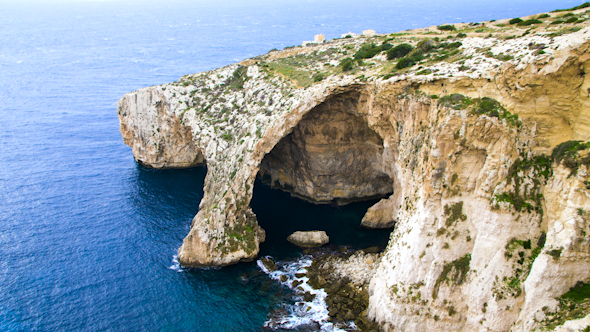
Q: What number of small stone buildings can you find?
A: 3